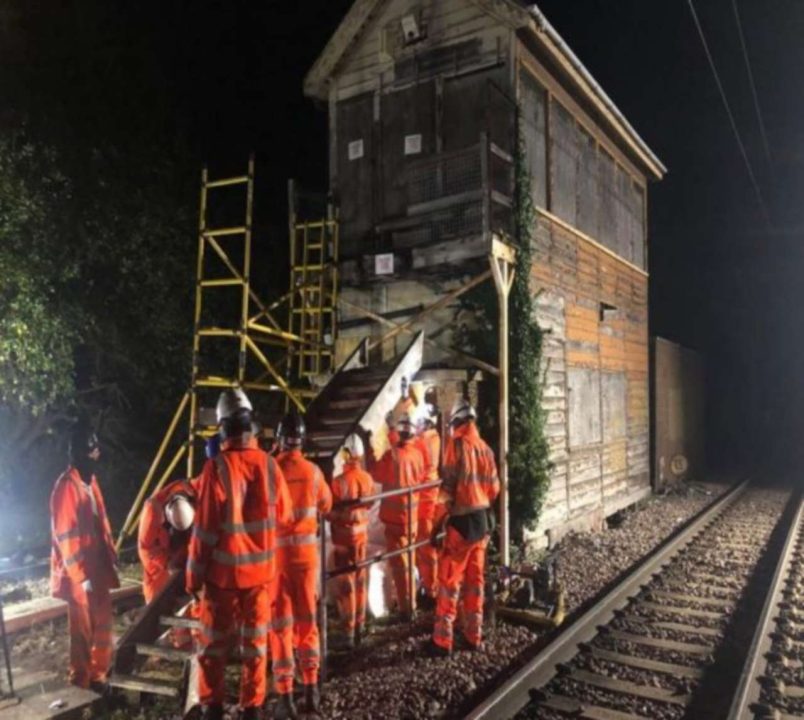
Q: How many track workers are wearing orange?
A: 8